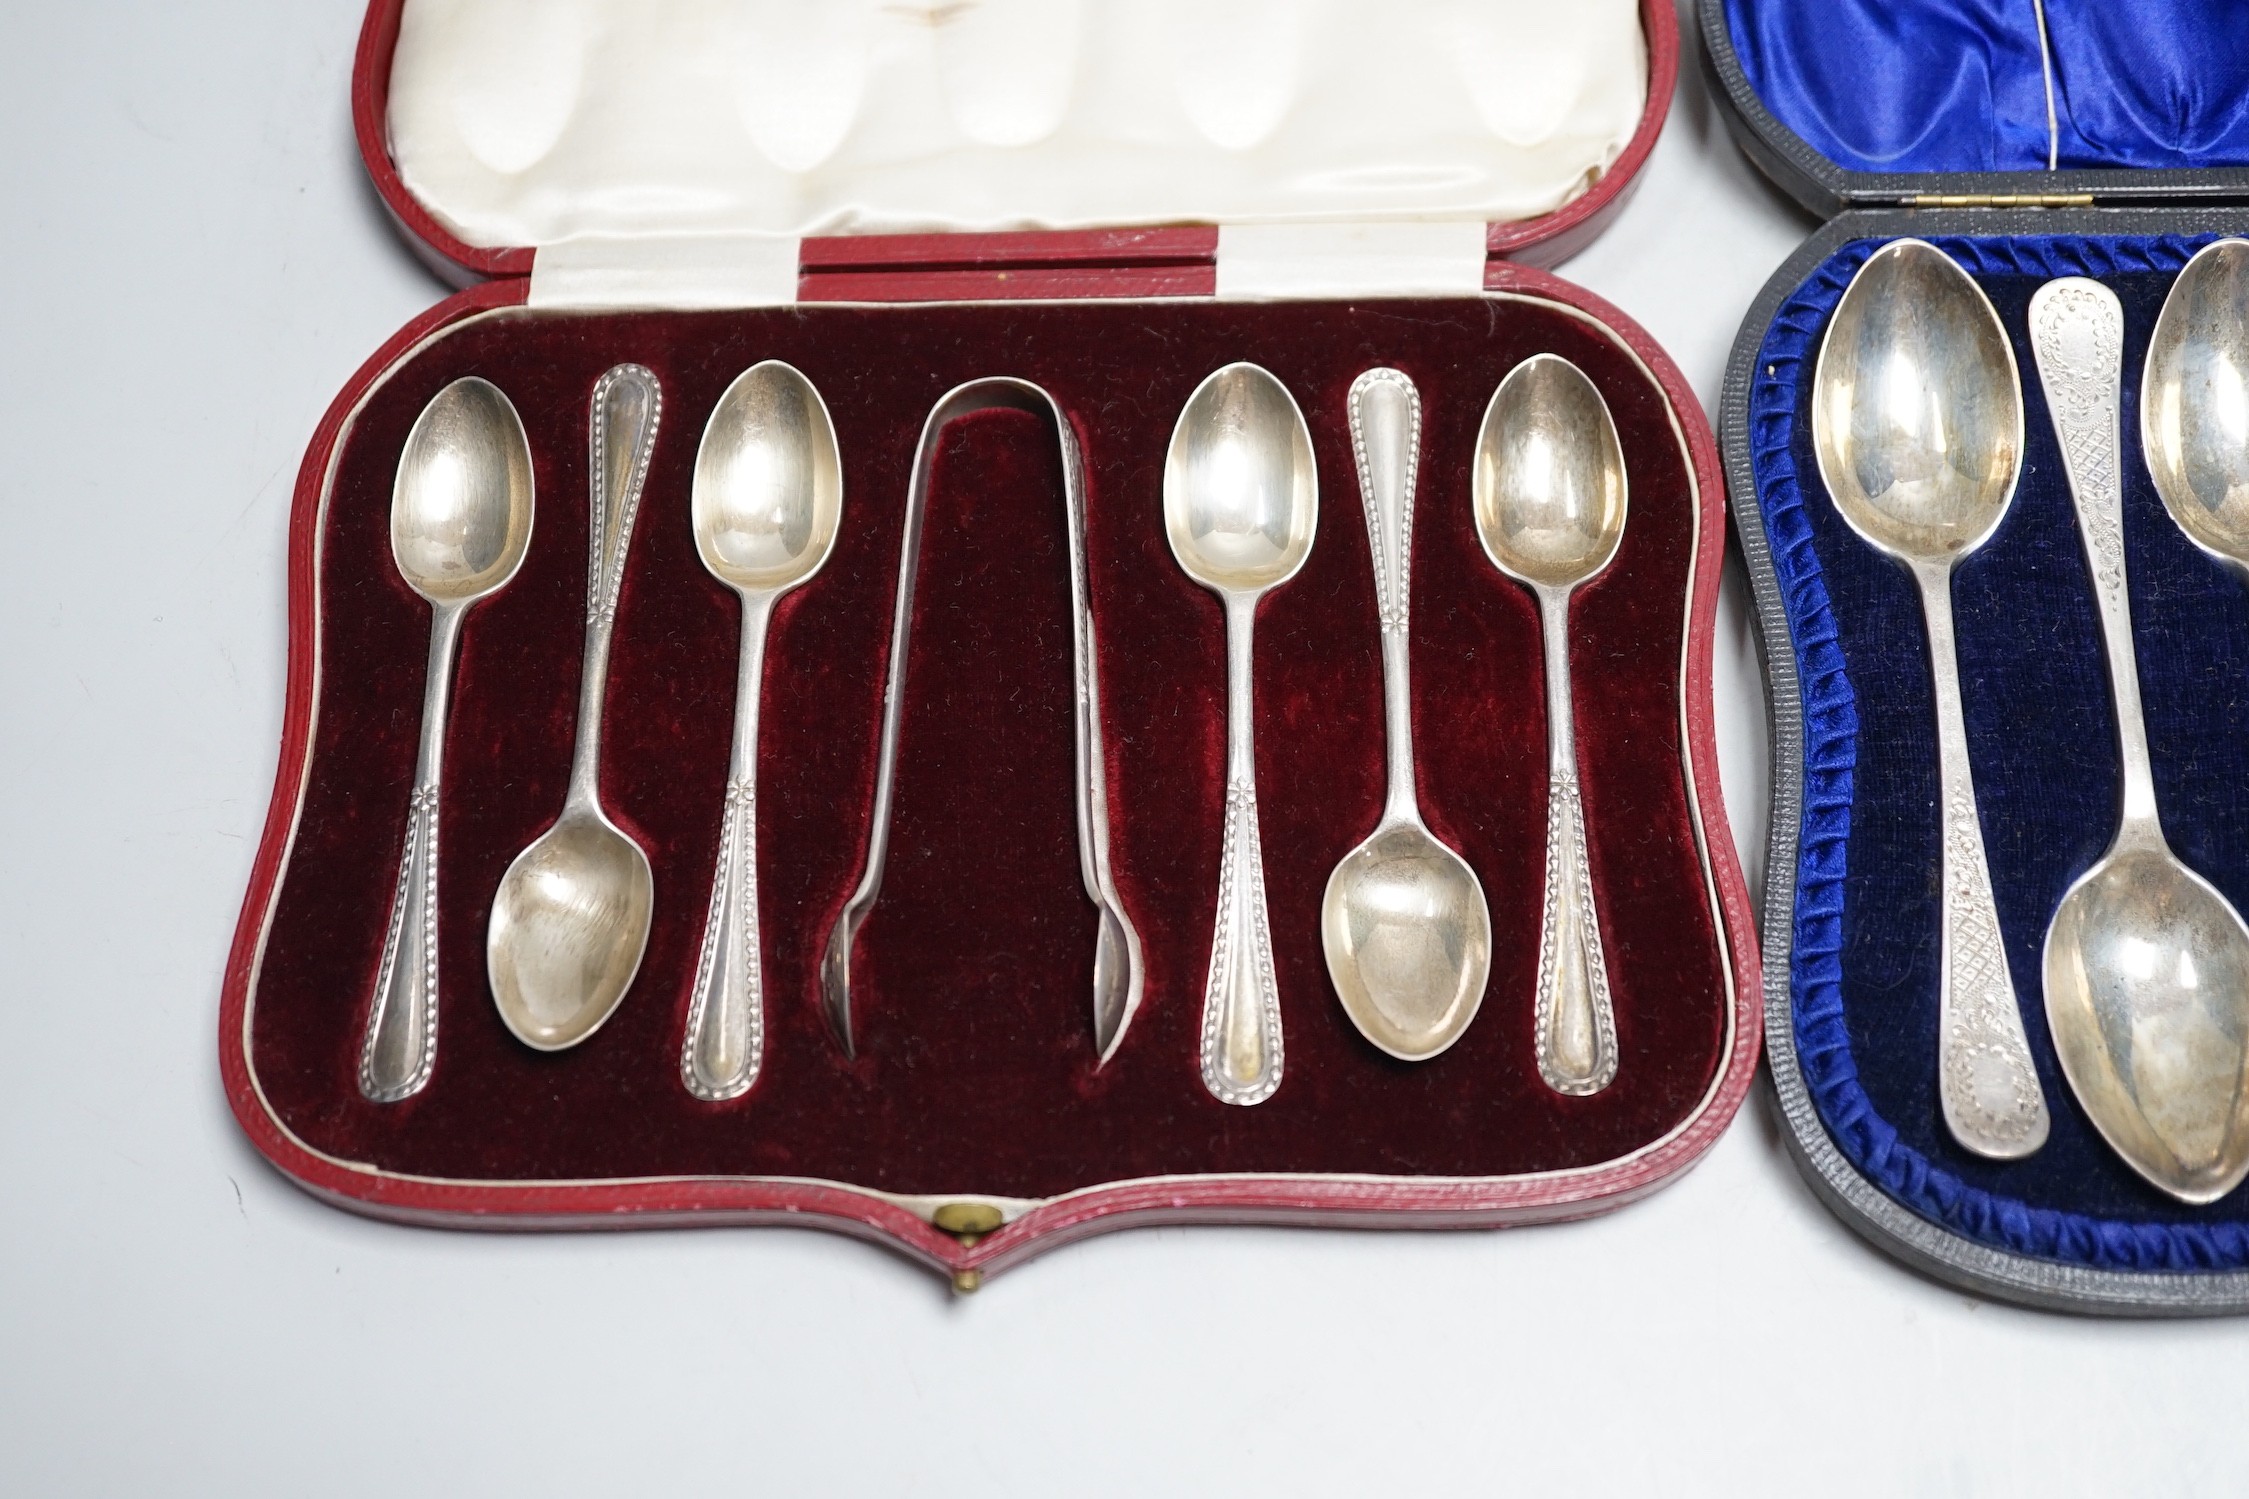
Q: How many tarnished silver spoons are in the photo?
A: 9